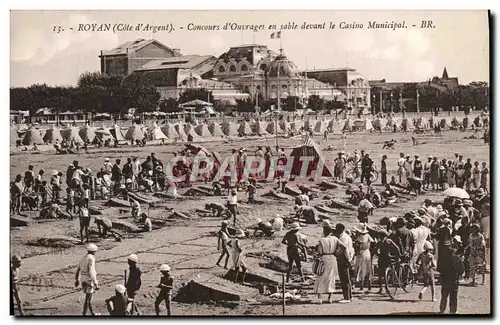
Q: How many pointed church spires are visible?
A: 1